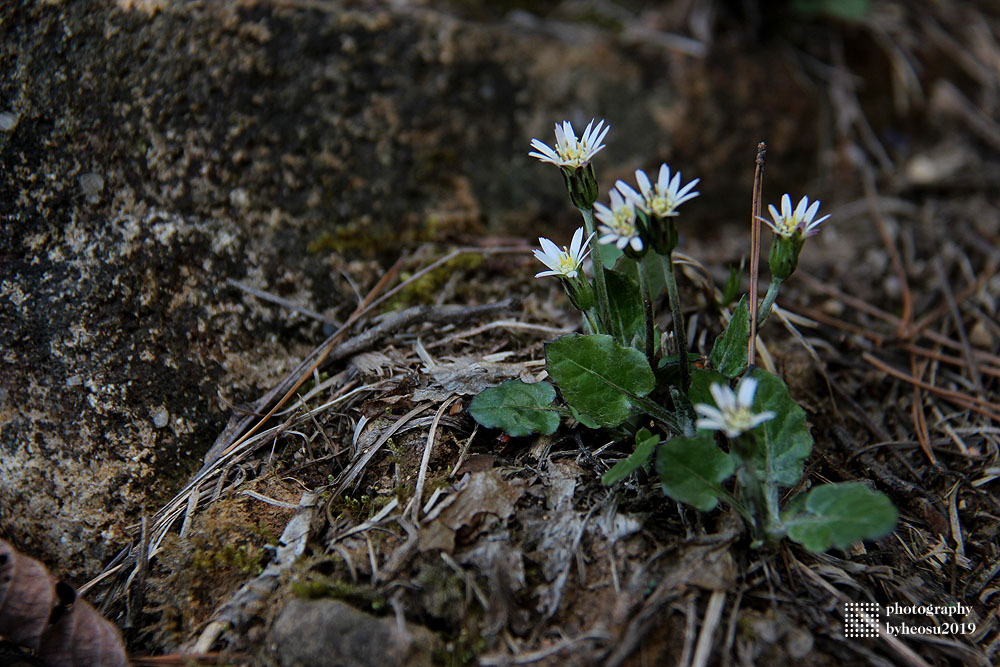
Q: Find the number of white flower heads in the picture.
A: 6